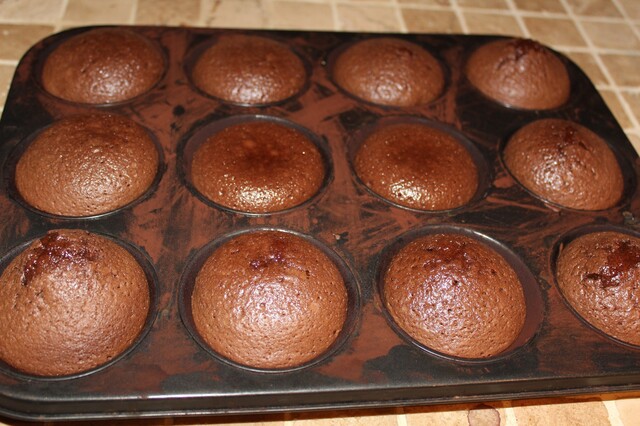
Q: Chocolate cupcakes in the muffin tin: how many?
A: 12